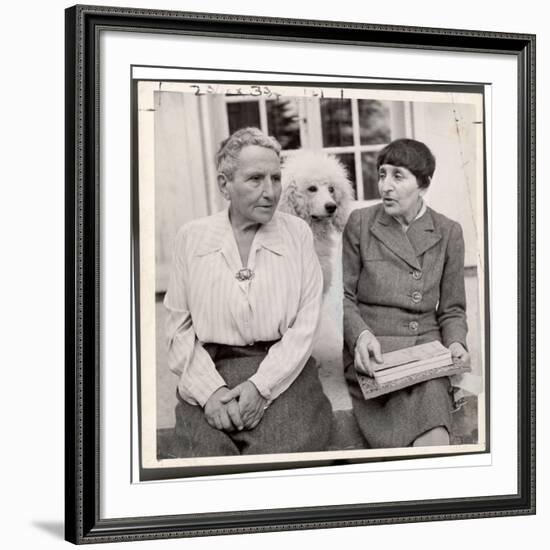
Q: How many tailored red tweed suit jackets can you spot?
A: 0